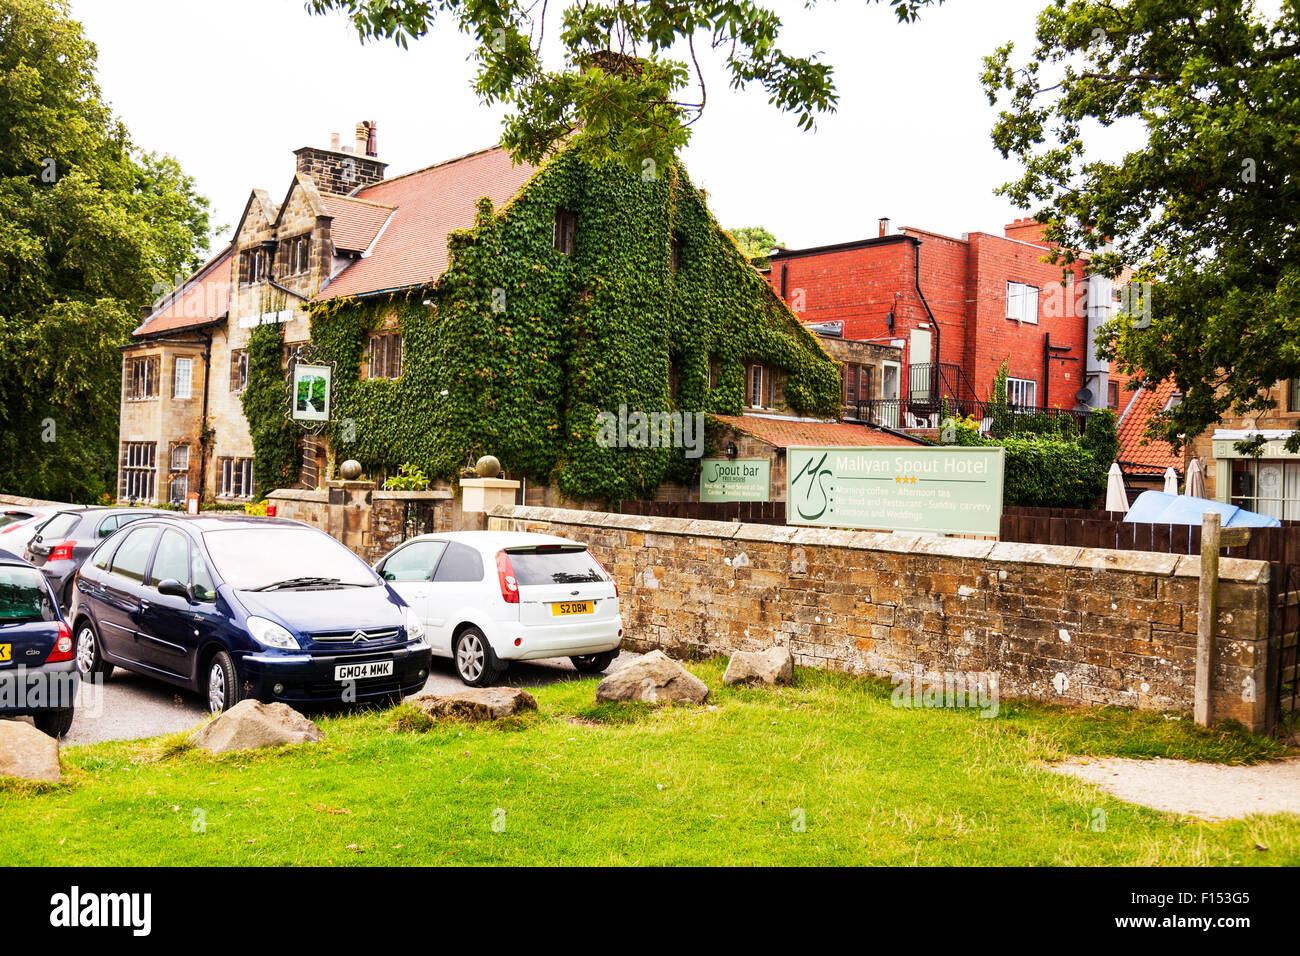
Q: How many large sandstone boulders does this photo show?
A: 5